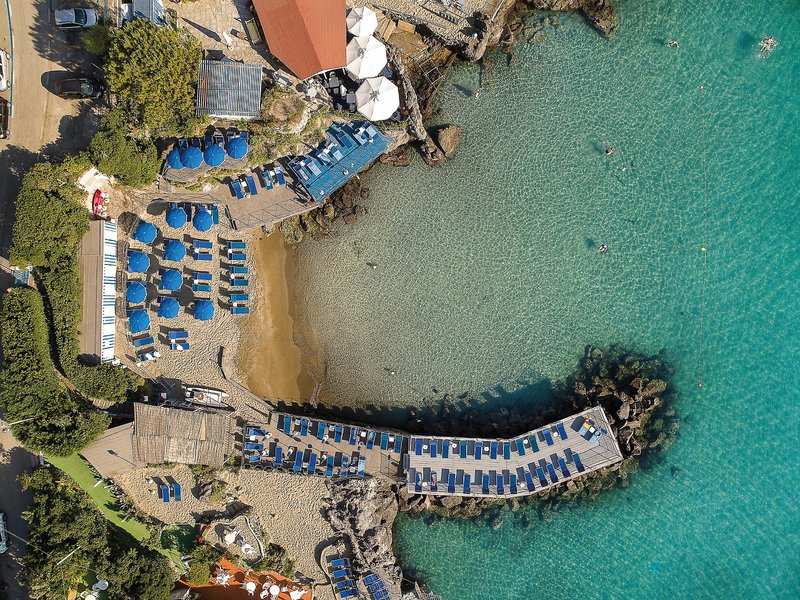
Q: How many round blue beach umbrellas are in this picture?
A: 14